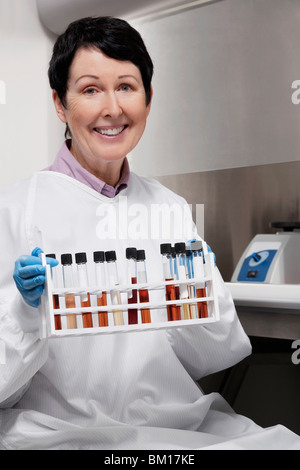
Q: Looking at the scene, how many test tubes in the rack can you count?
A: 12